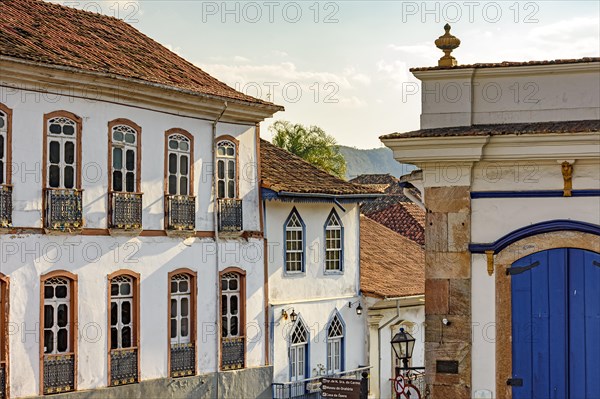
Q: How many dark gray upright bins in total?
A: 0